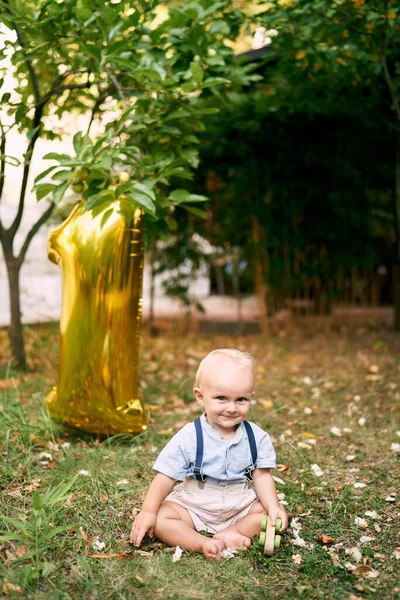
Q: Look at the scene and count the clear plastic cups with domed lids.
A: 0